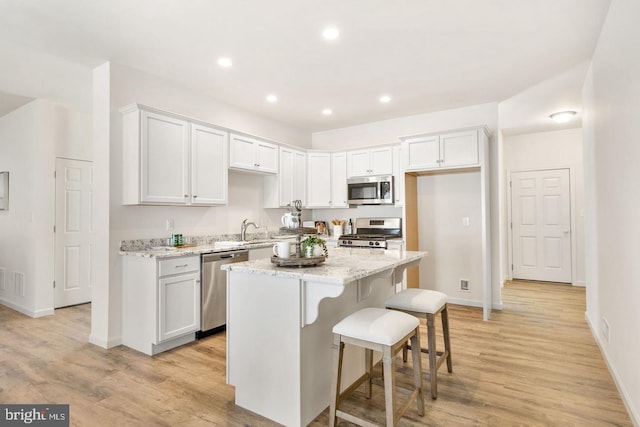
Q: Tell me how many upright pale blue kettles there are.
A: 0